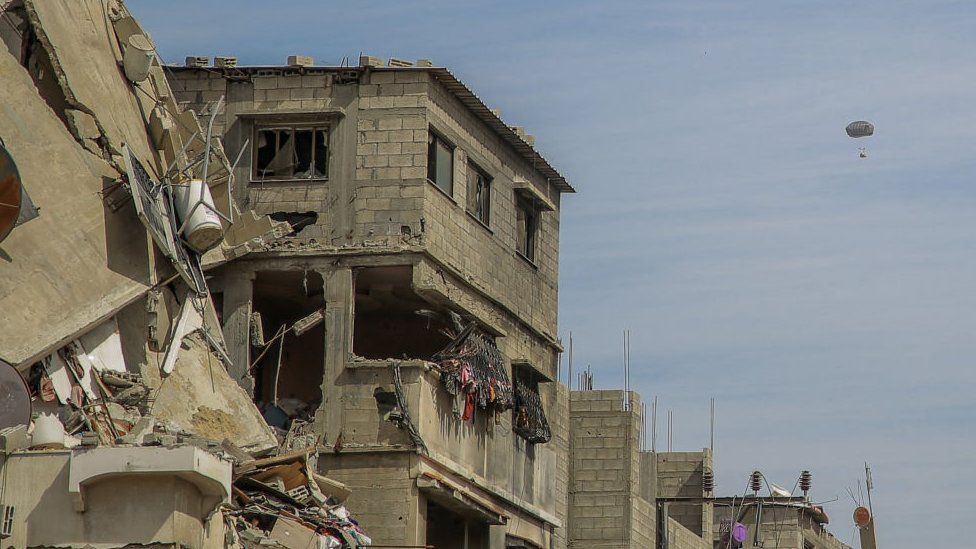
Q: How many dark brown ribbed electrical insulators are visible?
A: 3